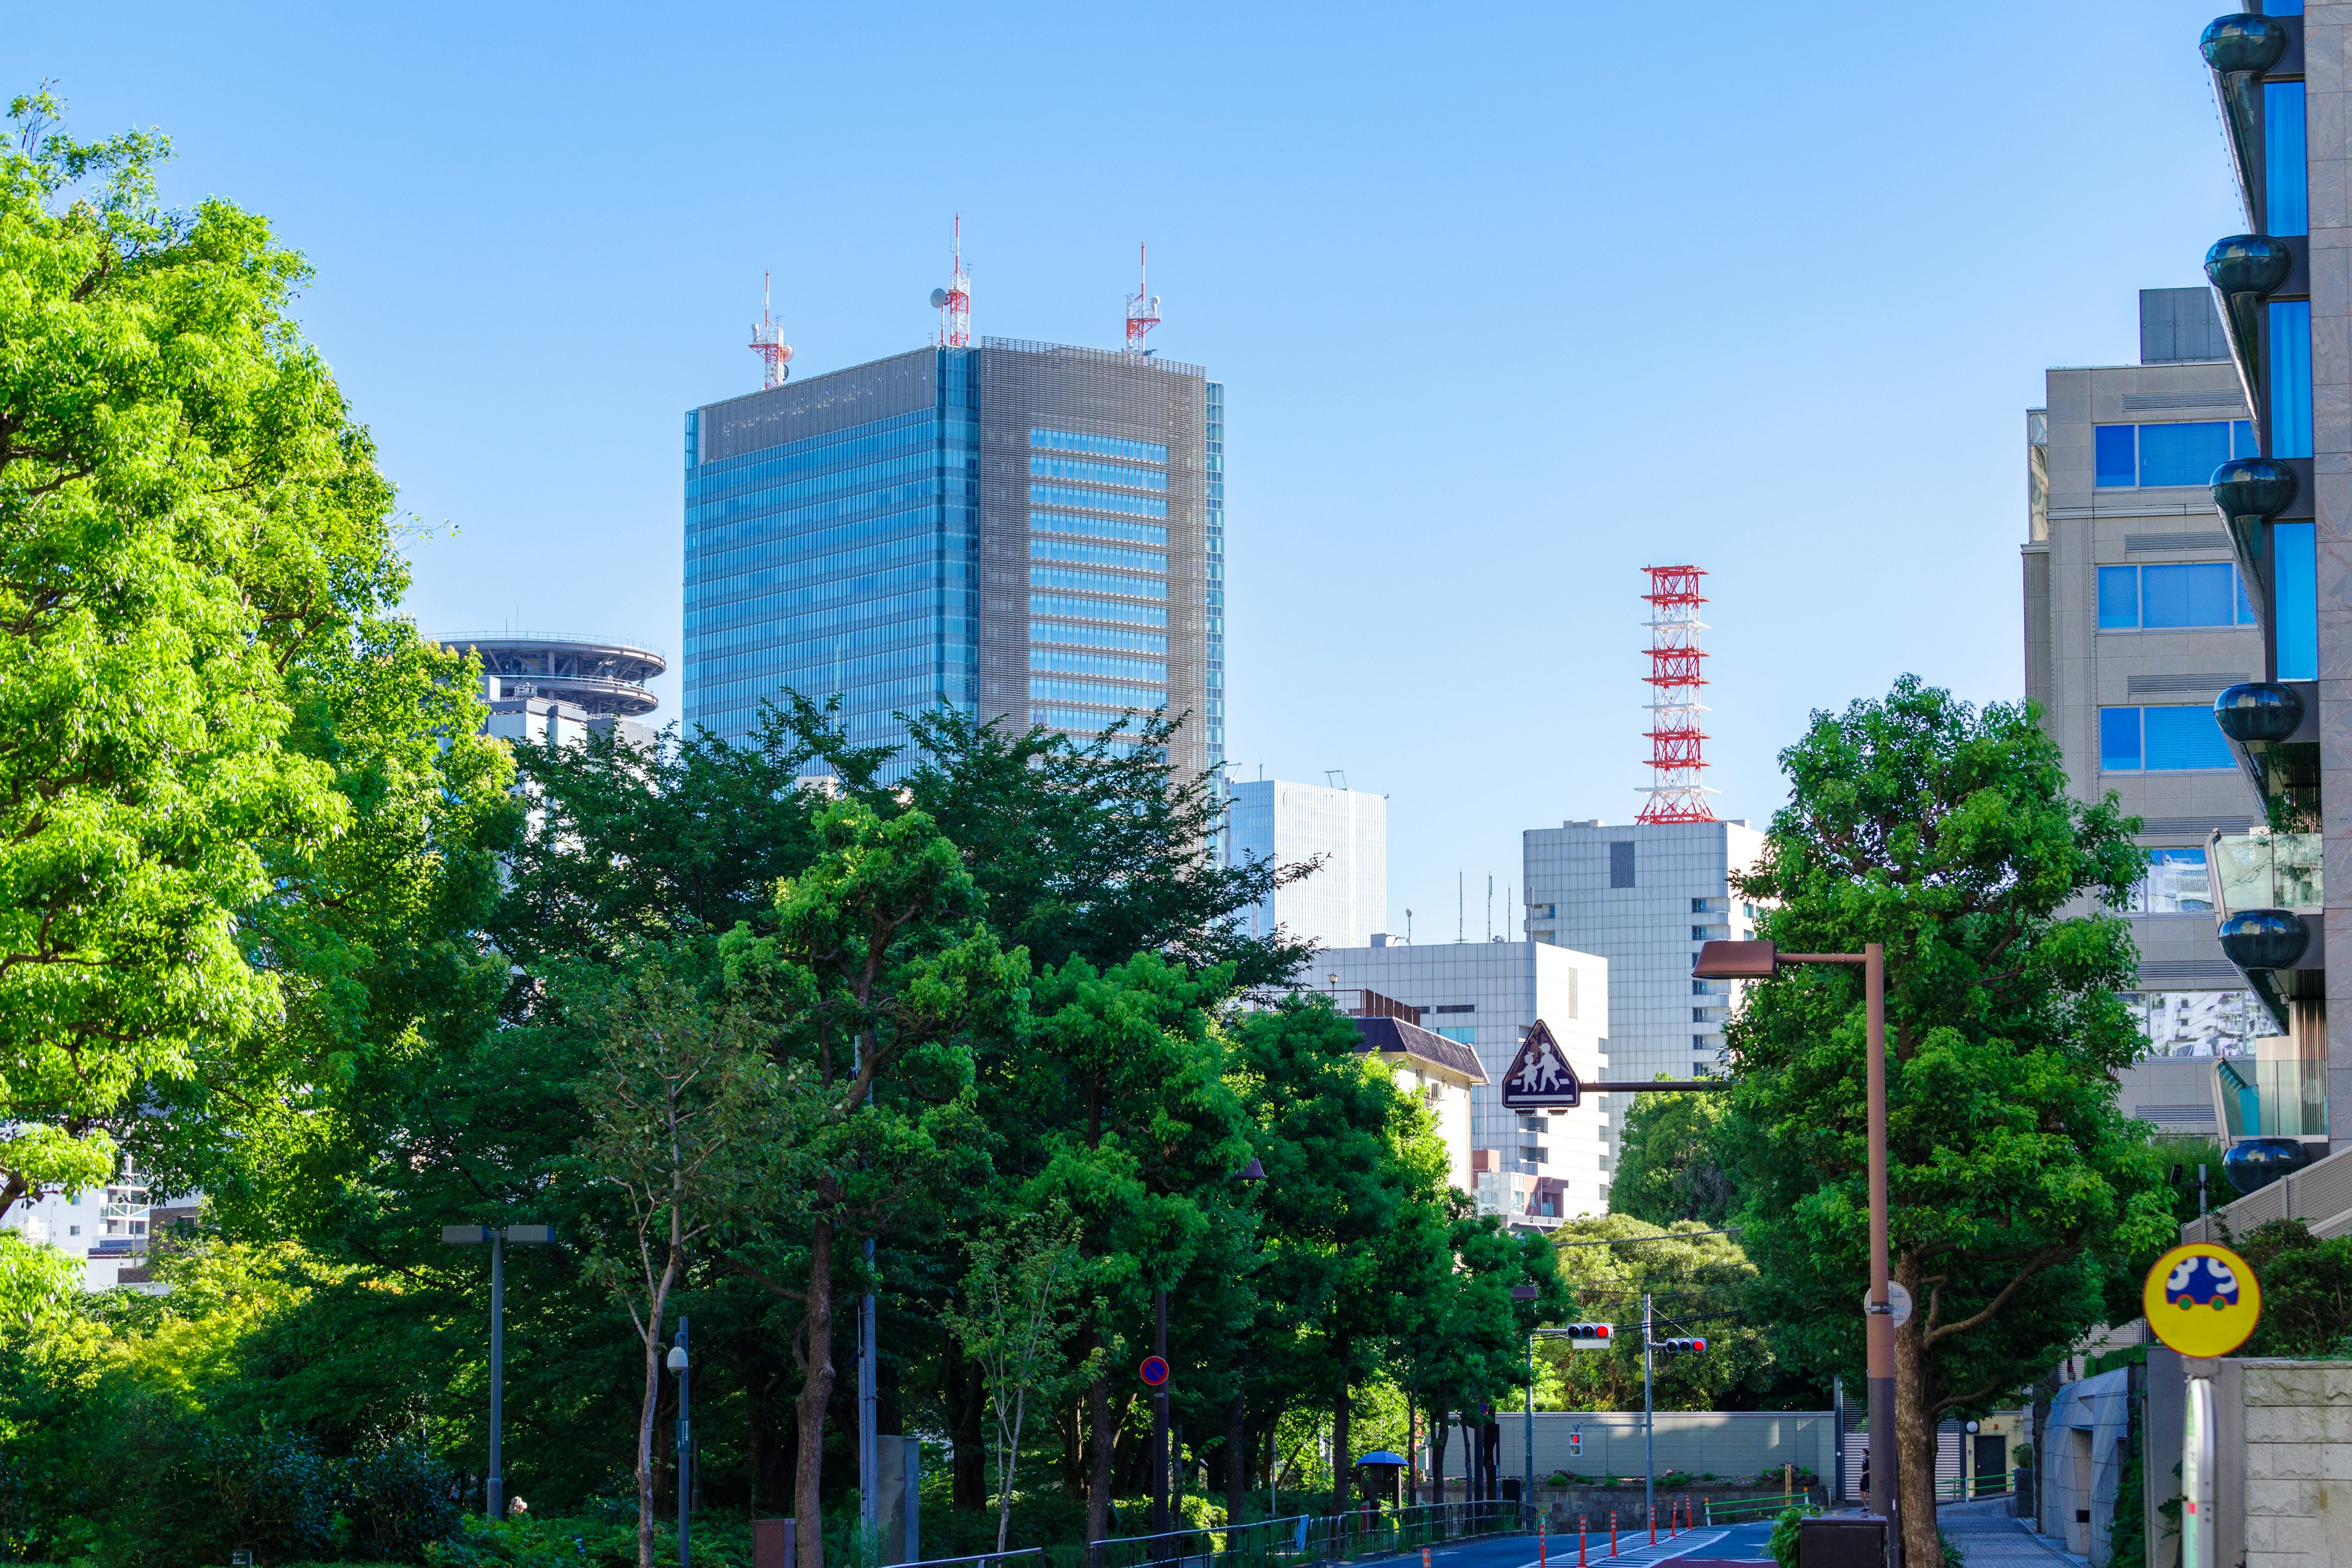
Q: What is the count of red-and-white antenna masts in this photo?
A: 4